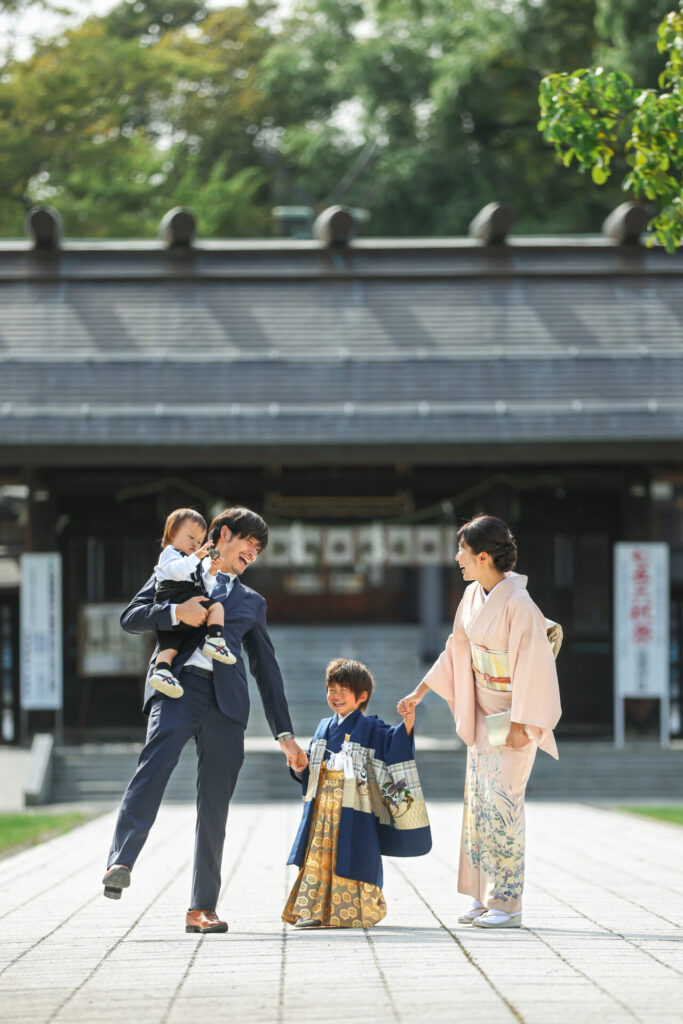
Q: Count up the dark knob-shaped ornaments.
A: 5